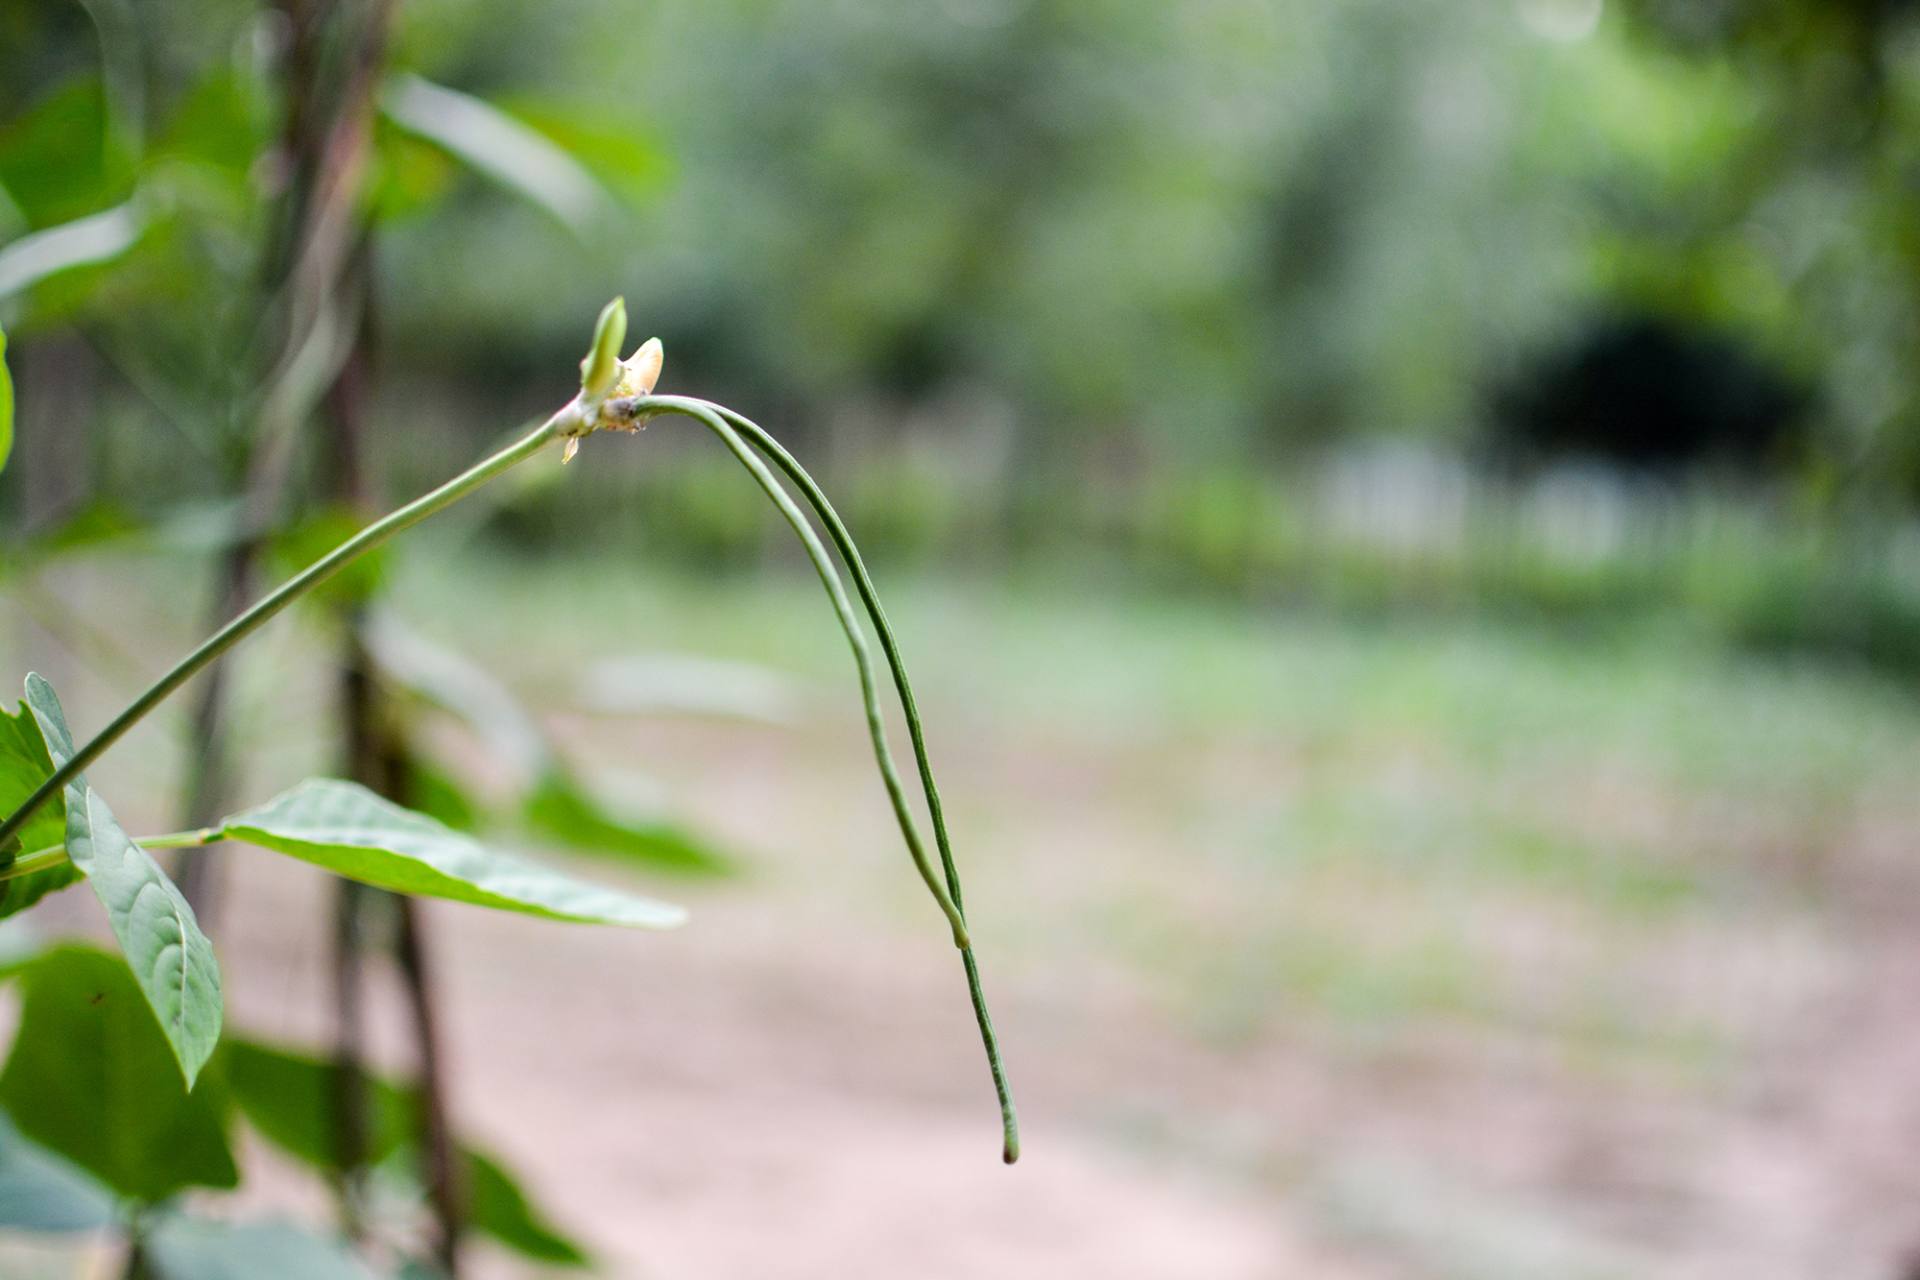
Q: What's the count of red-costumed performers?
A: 0